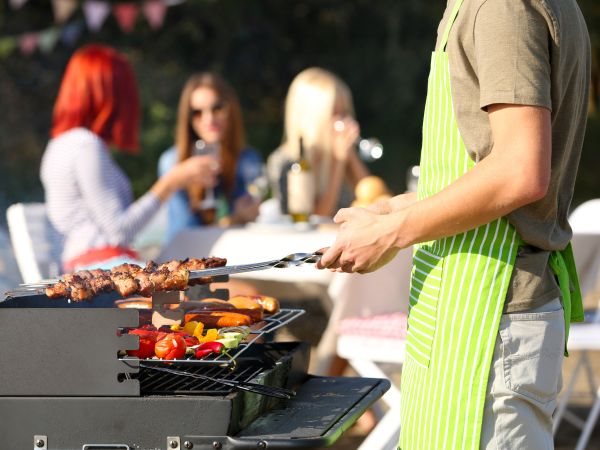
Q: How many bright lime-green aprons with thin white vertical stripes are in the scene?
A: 1